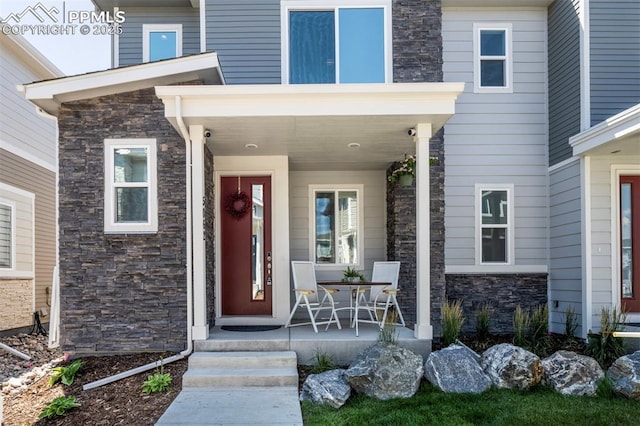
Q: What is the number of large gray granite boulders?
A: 6